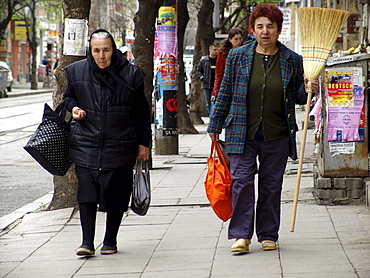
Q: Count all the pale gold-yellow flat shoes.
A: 2